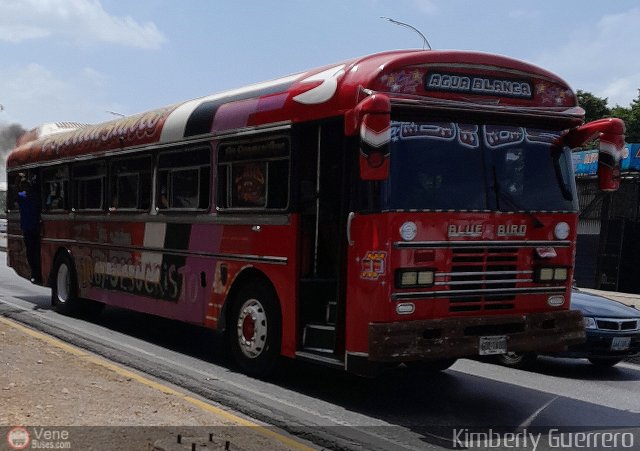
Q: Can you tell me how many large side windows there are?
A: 5